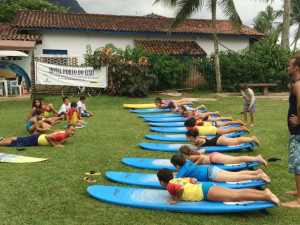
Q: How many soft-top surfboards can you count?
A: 11